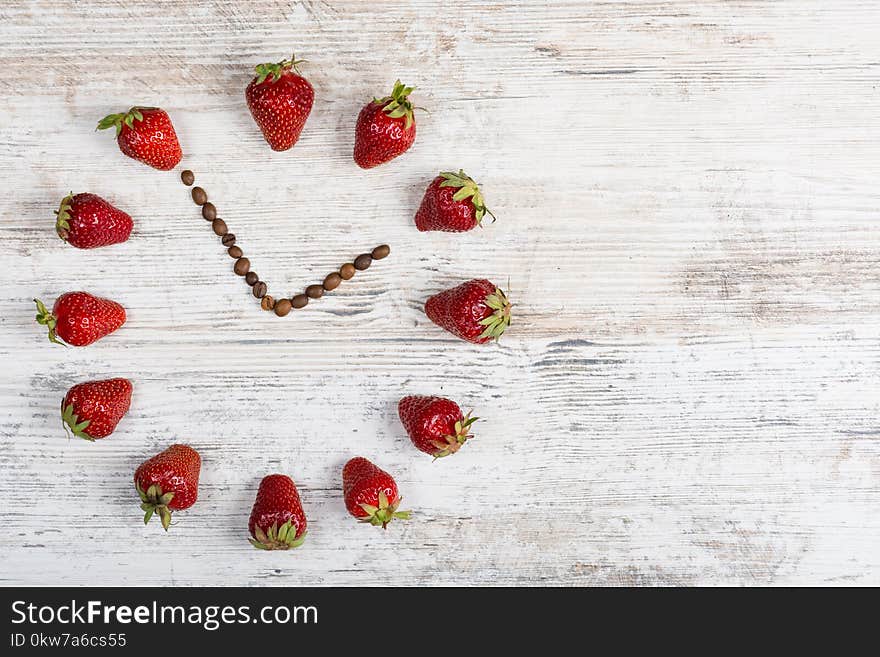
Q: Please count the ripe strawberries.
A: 12